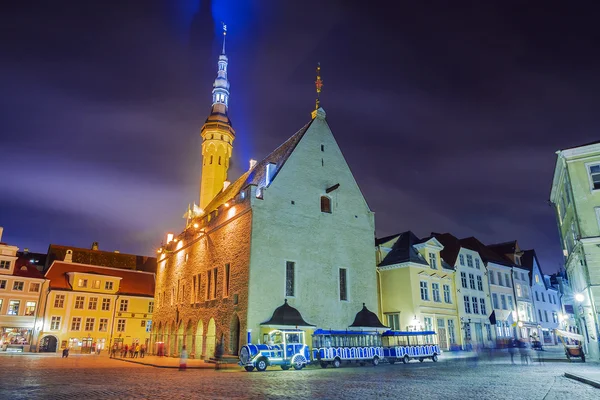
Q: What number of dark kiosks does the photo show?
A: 2